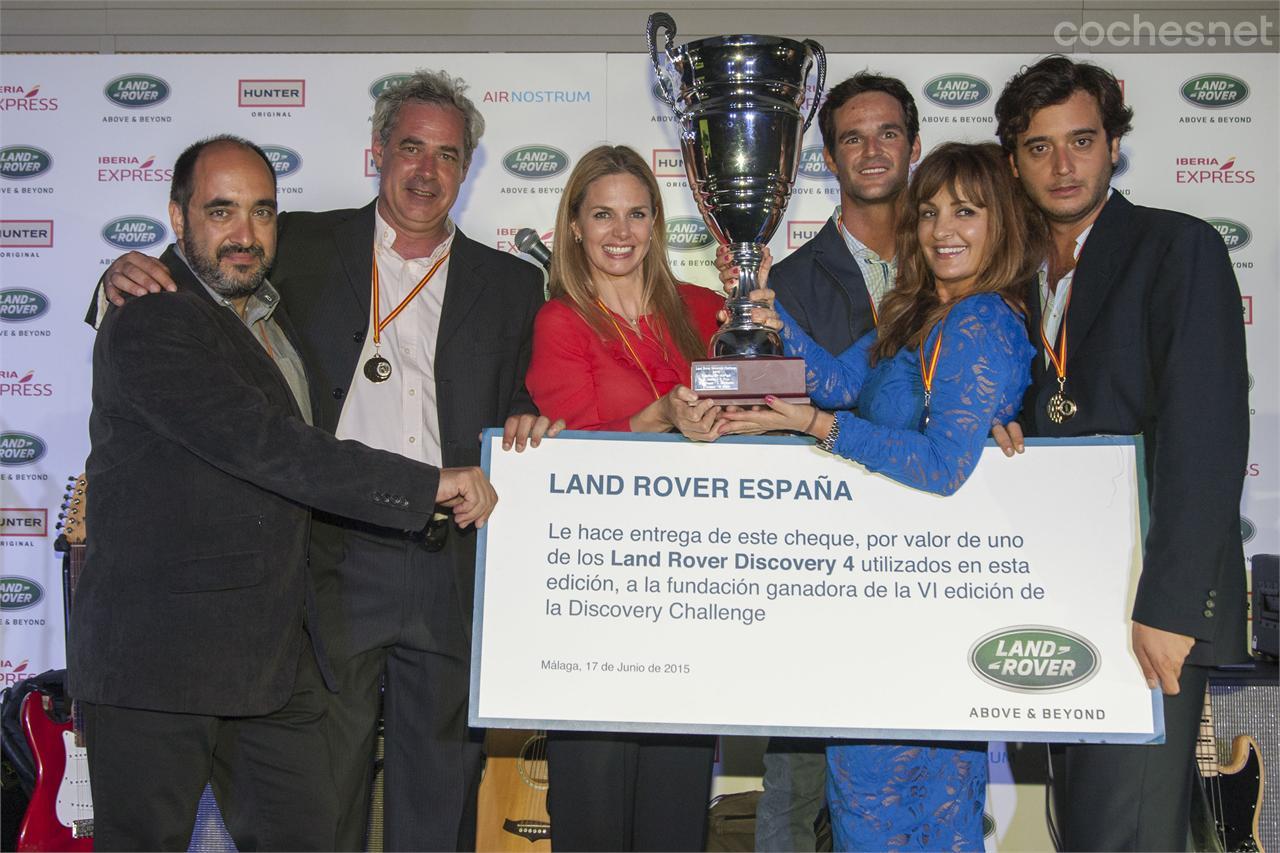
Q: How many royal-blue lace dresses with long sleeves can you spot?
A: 1